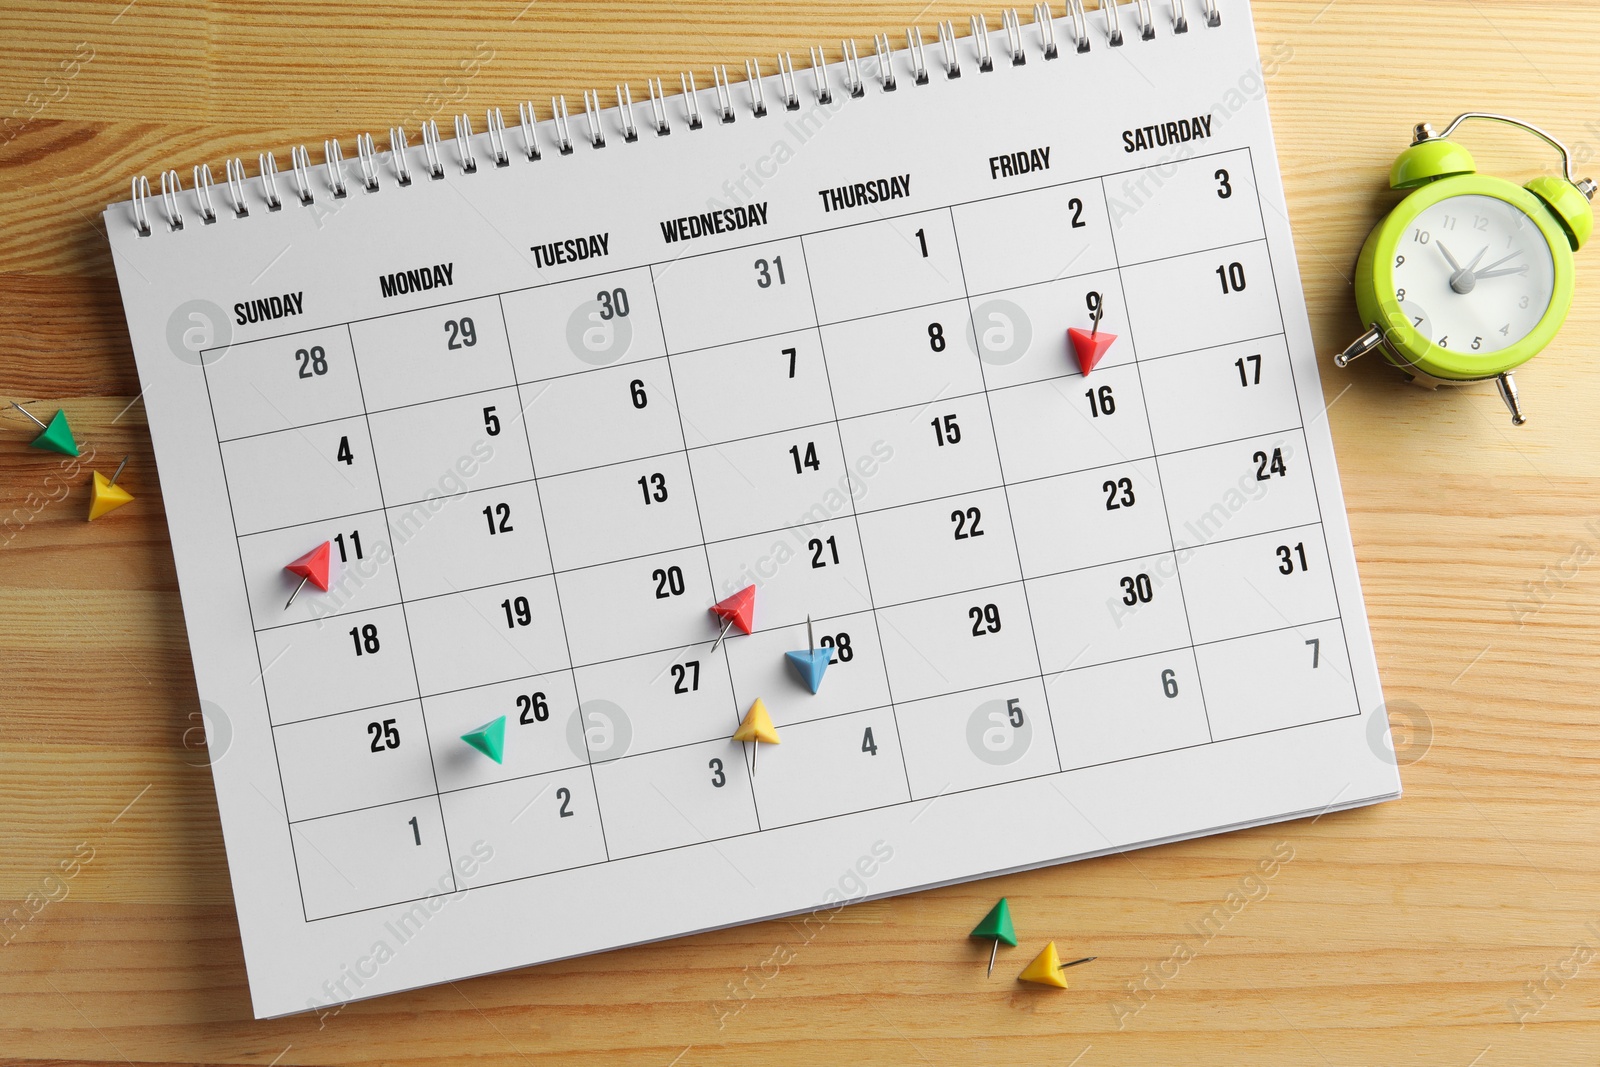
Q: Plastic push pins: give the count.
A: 10